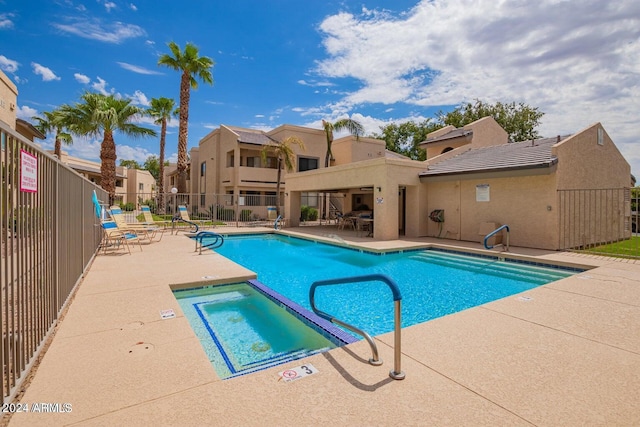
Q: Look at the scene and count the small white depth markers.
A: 5